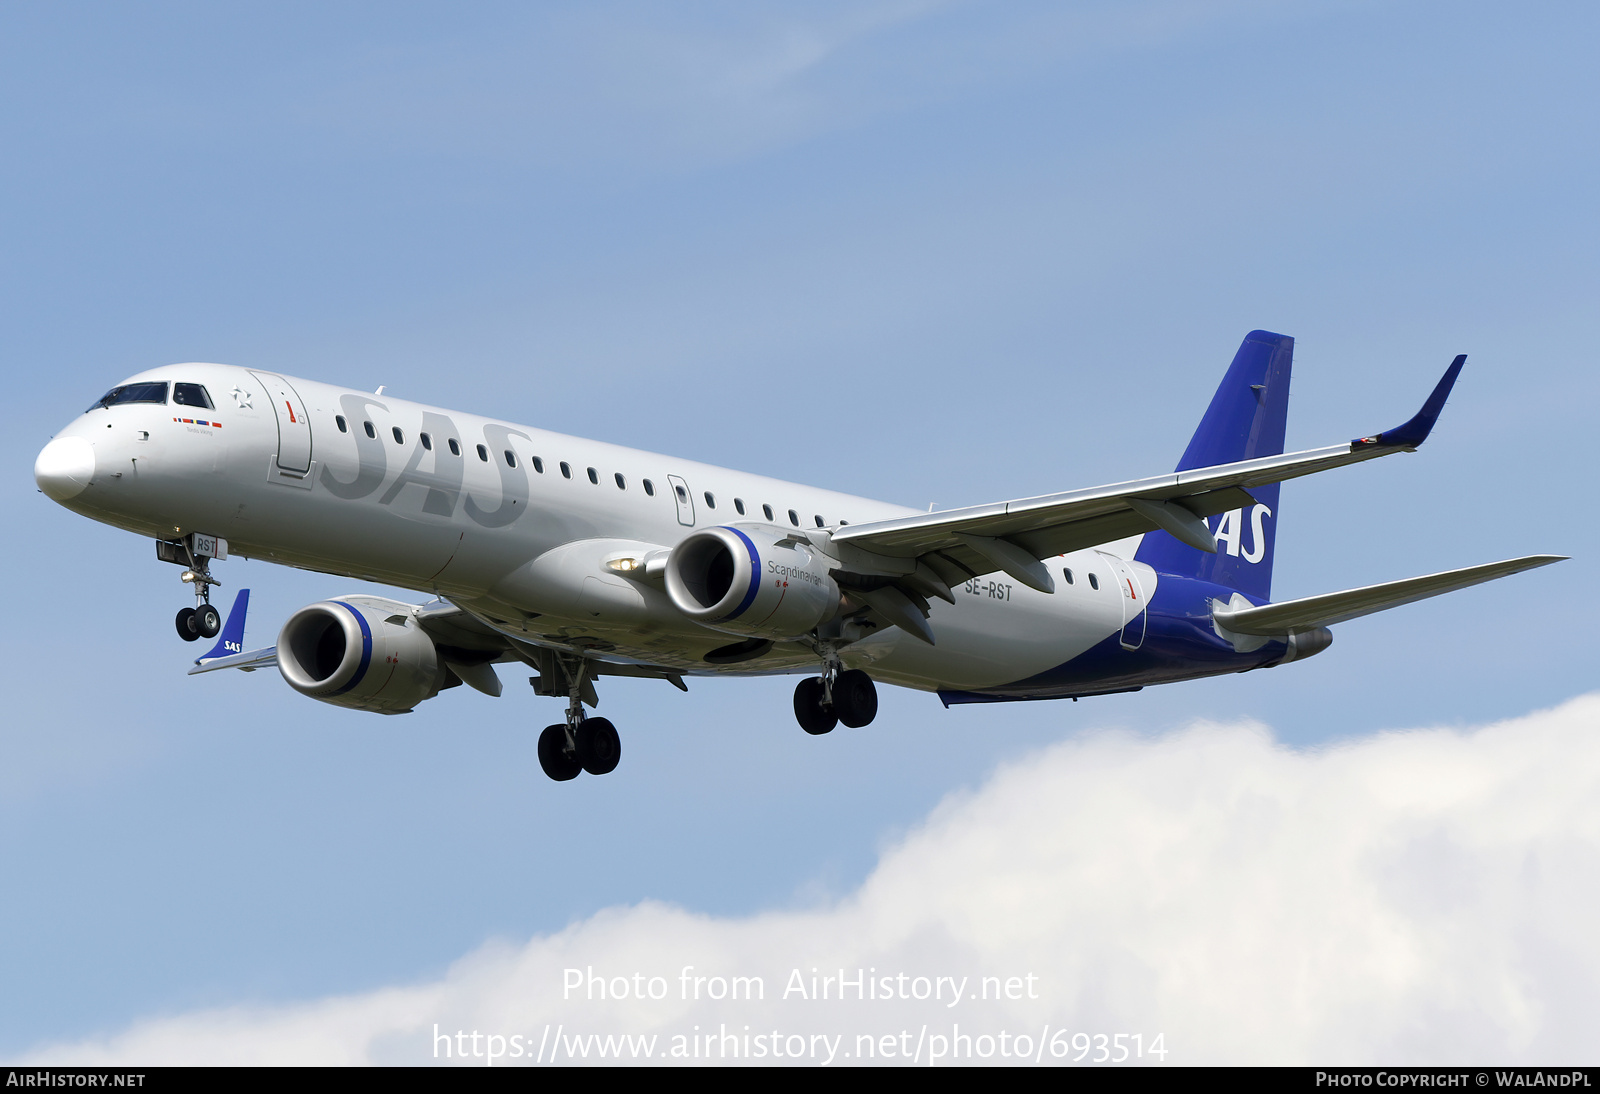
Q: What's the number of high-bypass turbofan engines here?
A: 2